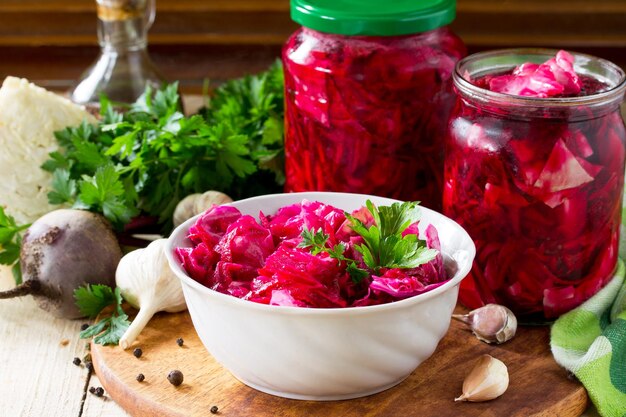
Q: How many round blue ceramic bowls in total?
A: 0